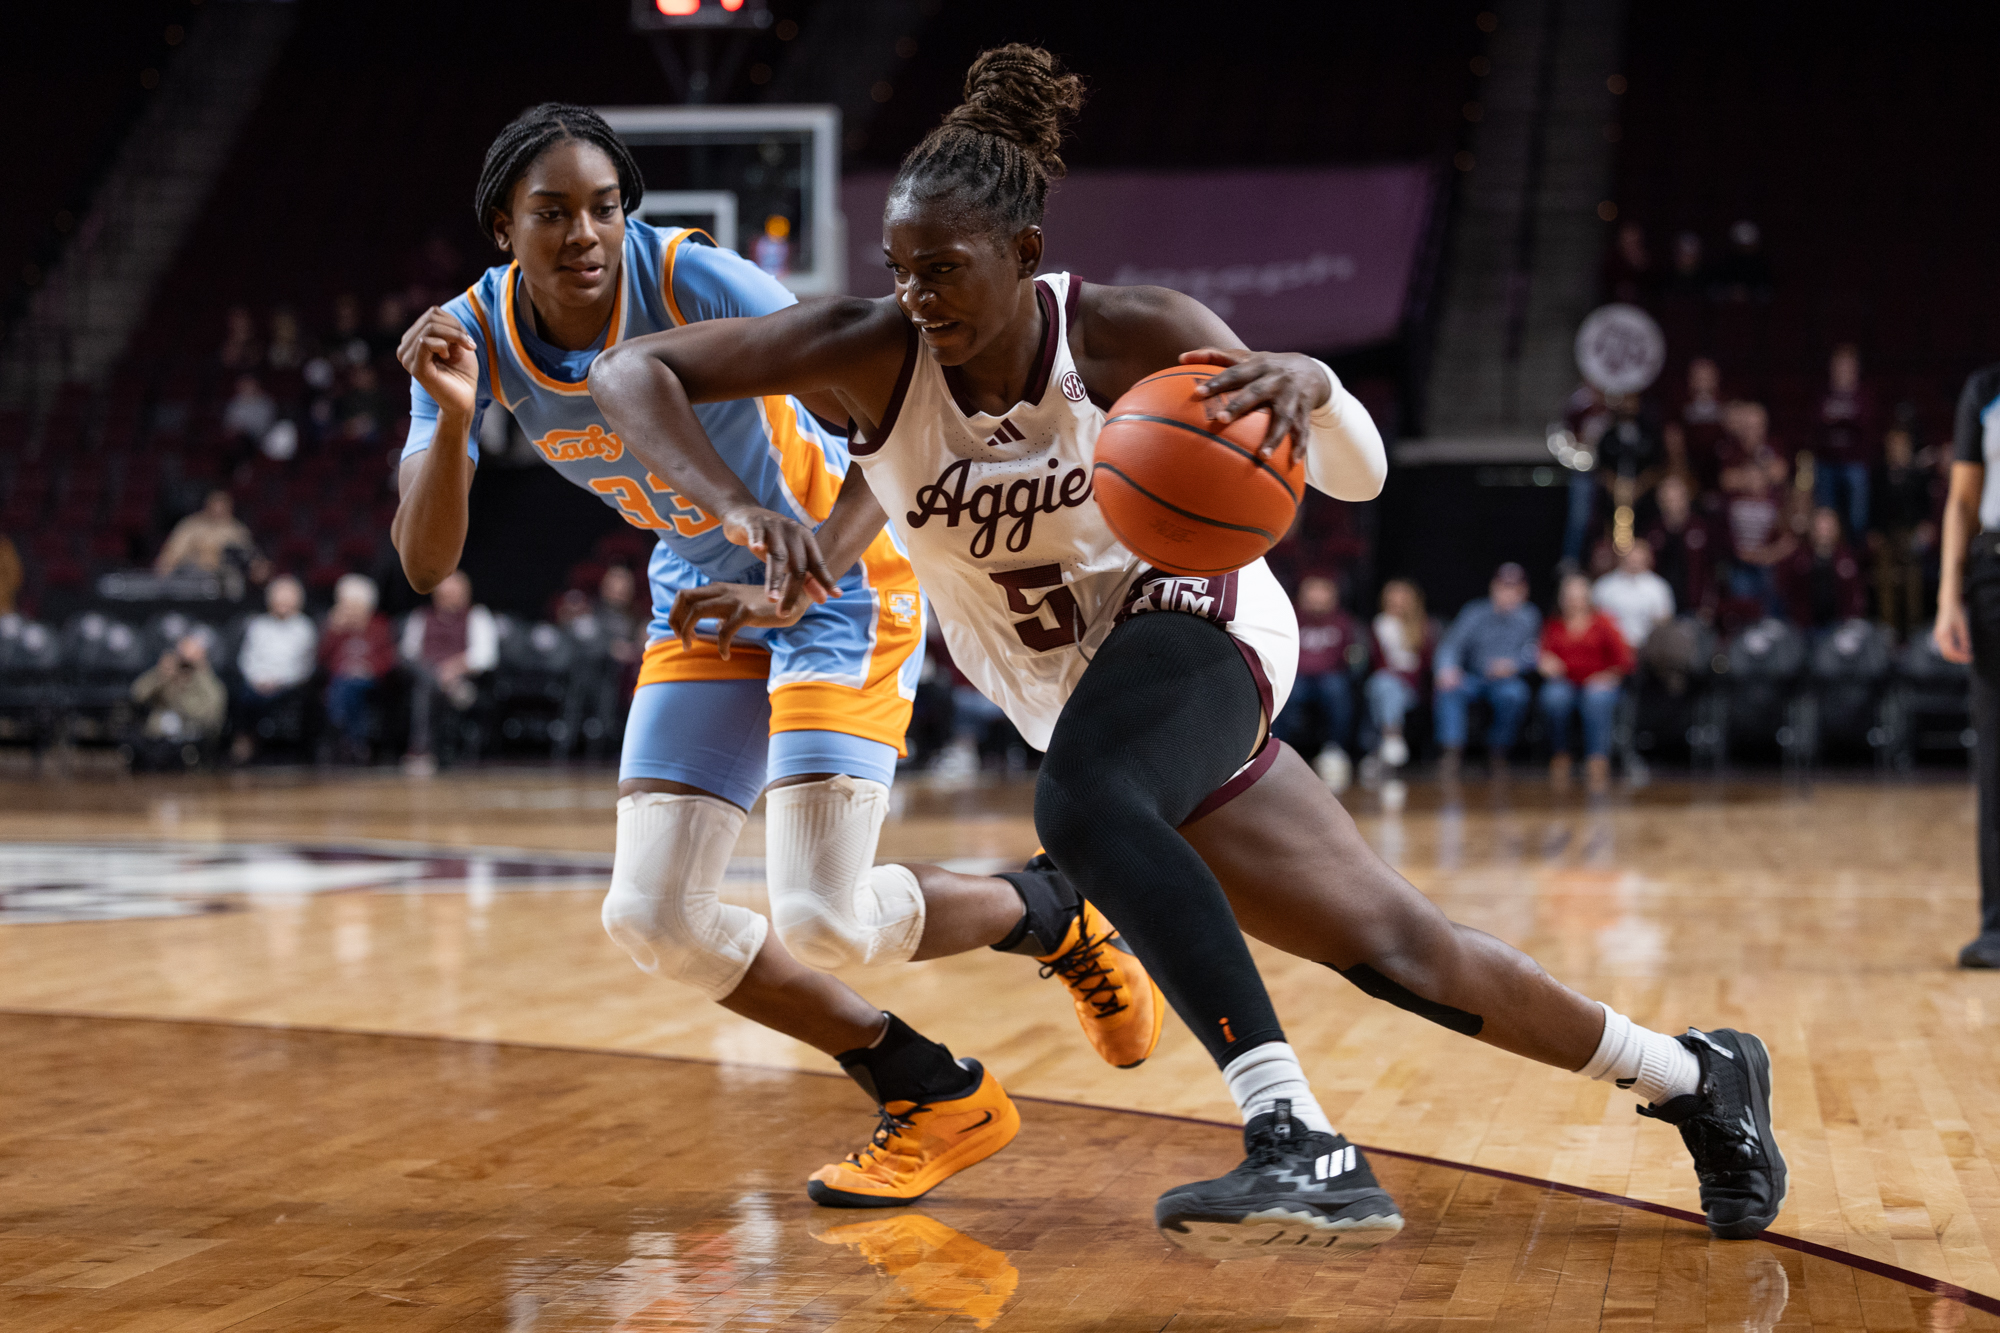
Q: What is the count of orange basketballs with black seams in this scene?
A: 1